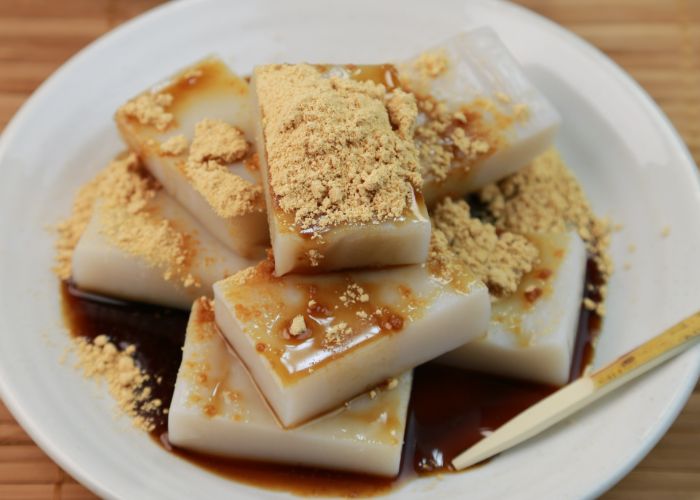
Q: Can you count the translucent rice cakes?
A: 7